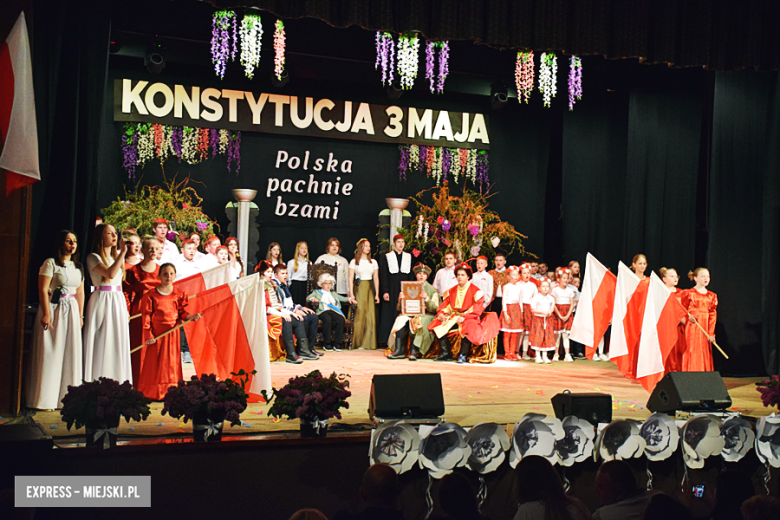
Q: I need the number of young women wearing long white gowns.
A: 2